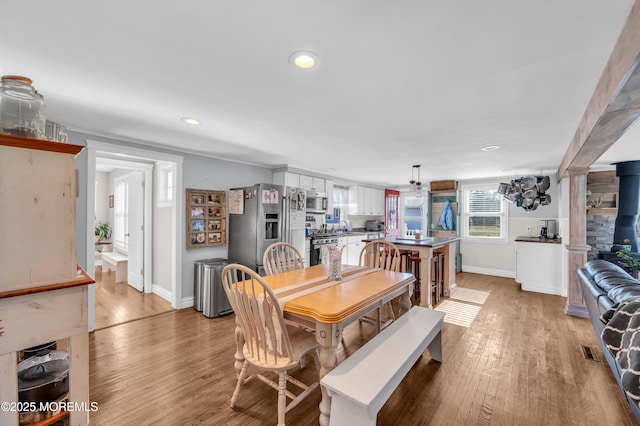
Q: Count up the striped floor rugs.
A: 0